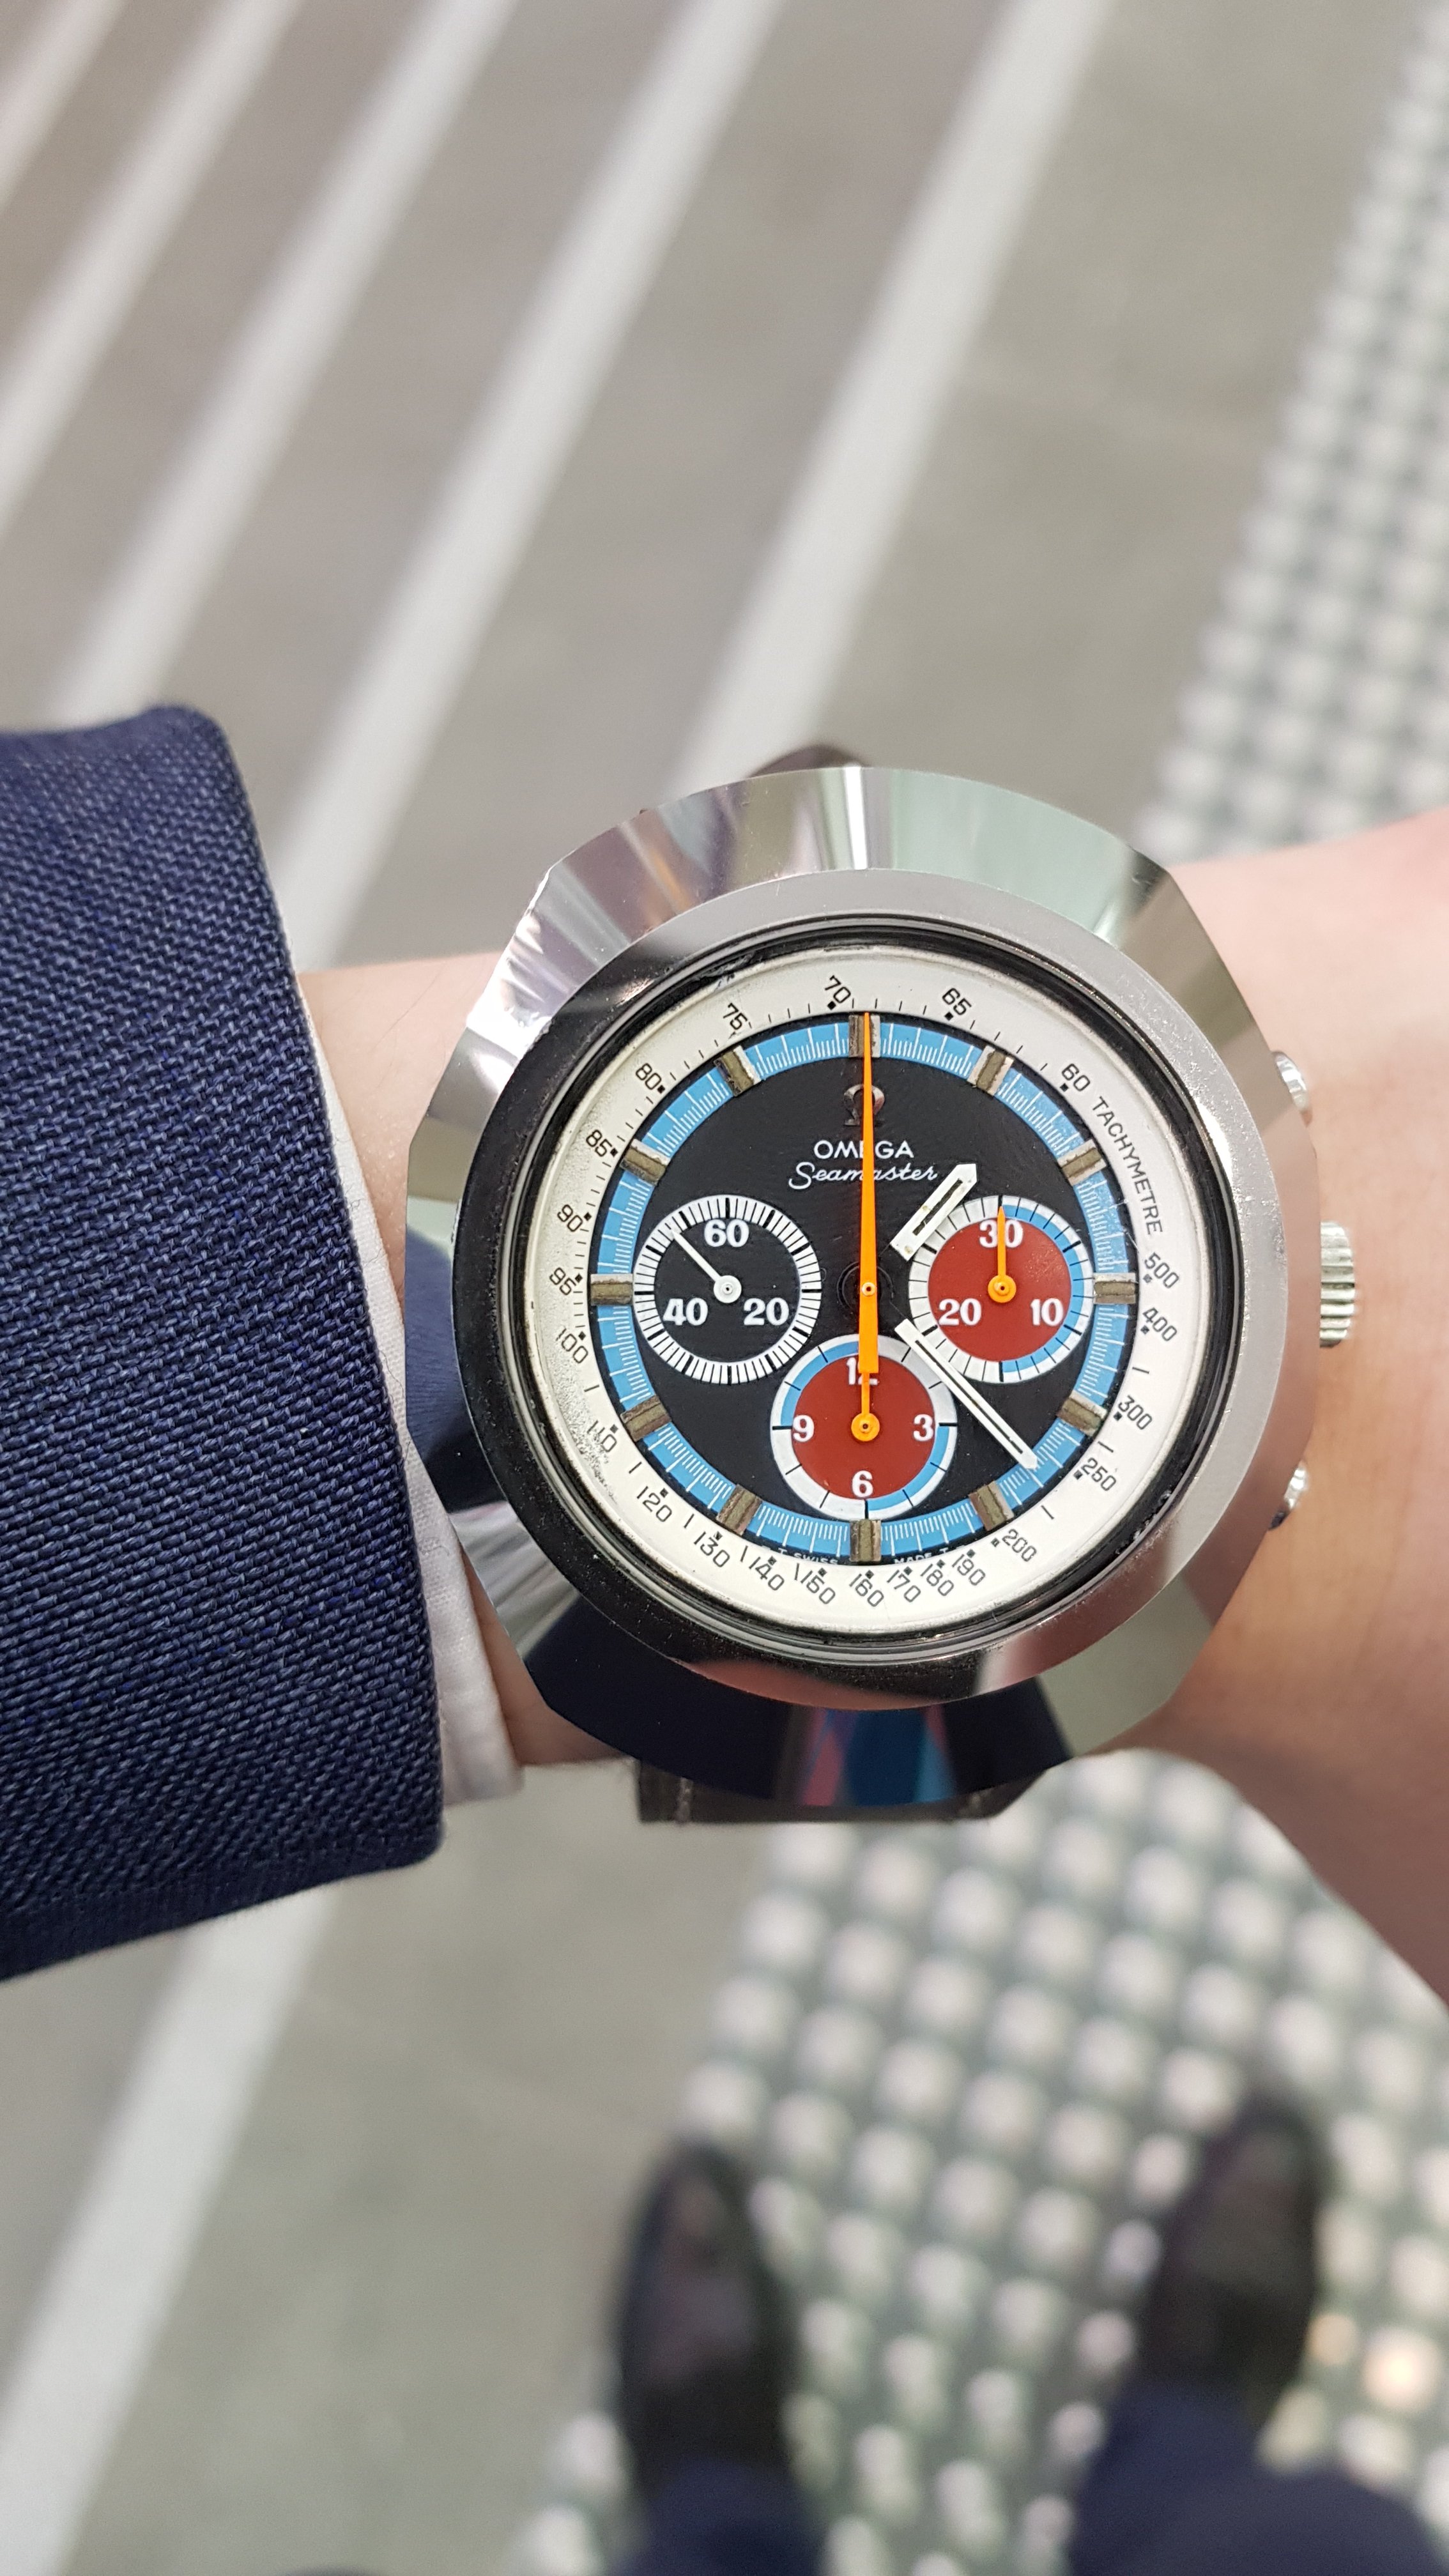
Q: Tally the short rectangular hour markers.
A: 12